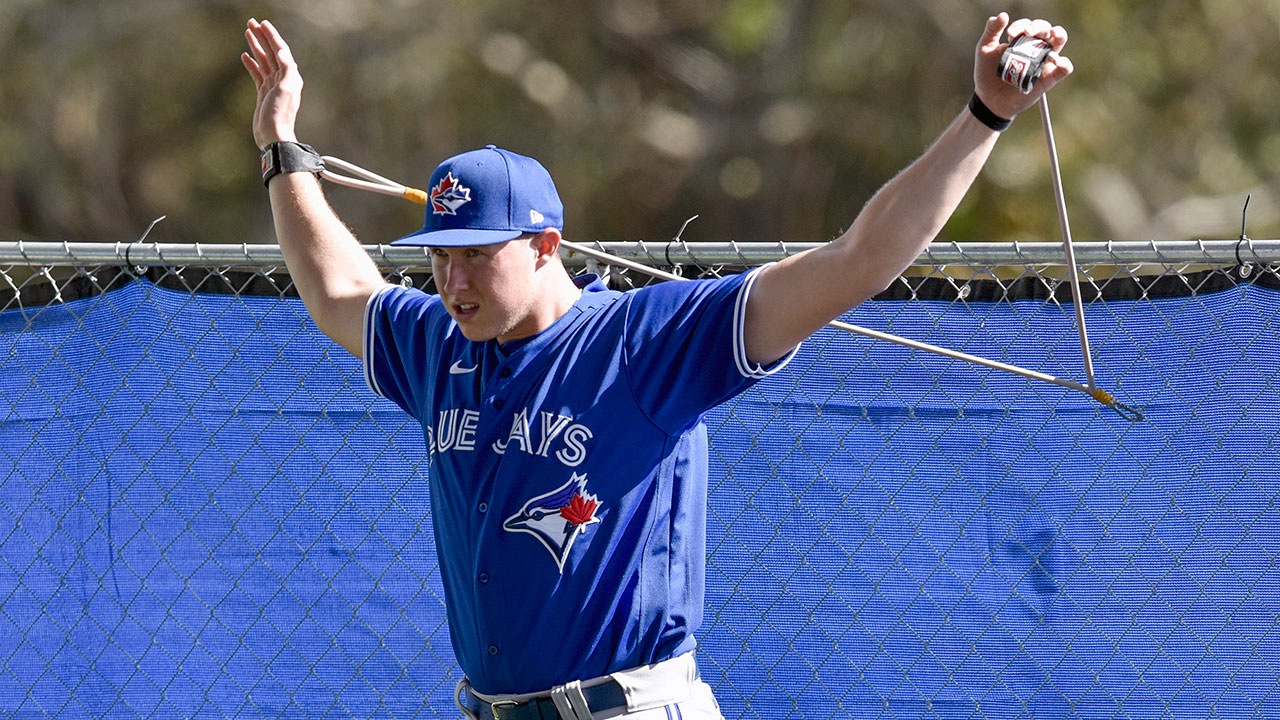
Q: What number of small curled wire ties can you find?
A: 3